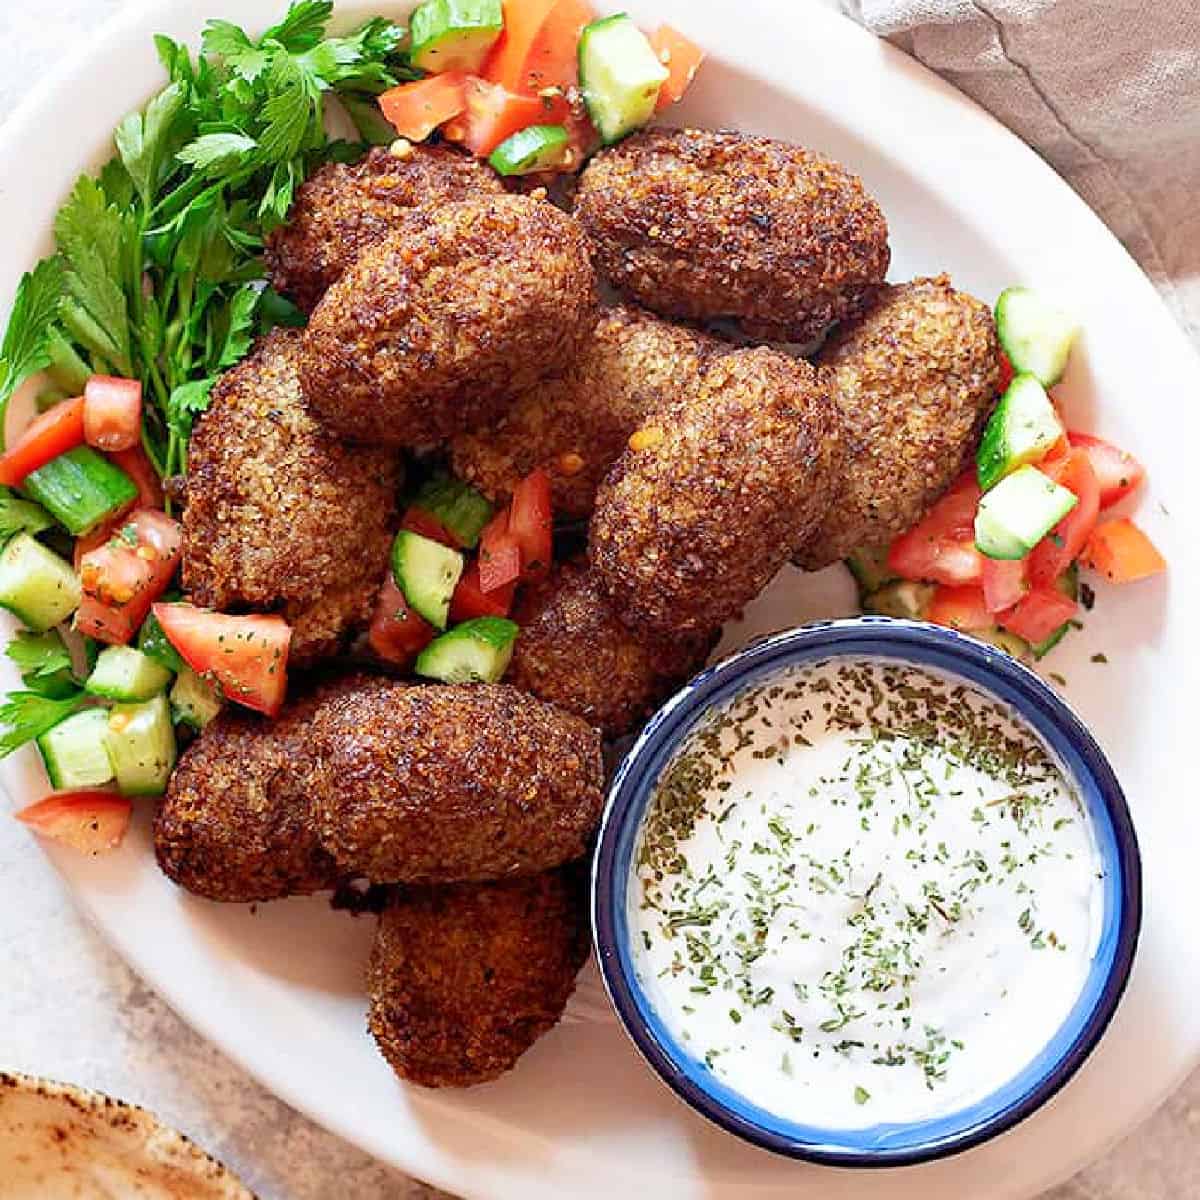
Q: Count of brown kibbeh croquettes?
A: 11